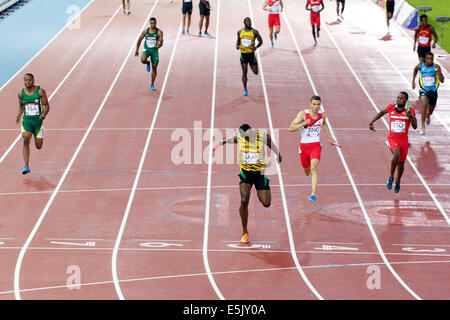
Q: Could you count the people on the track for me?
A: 15